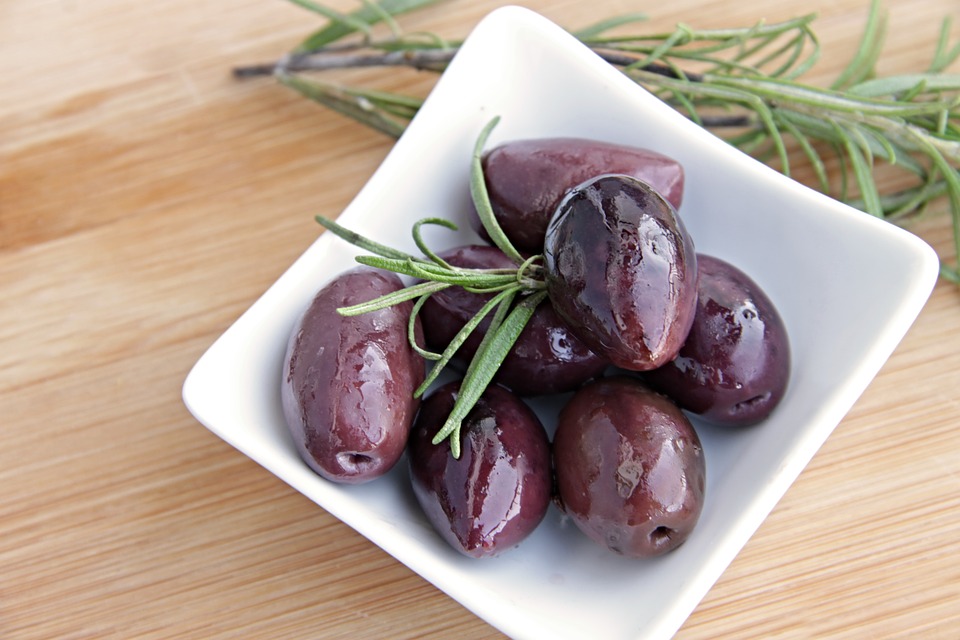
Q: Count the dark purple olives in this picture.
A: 7